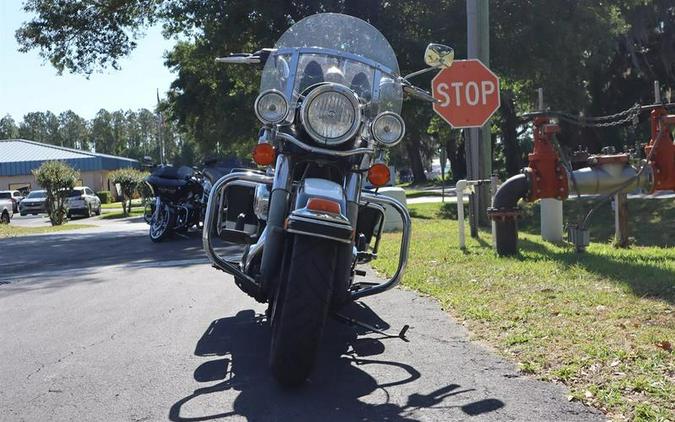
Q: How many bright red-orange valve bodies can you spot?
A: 2